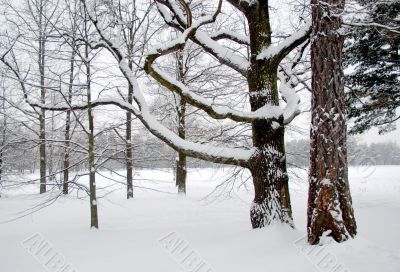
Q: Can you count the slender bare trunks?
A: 5